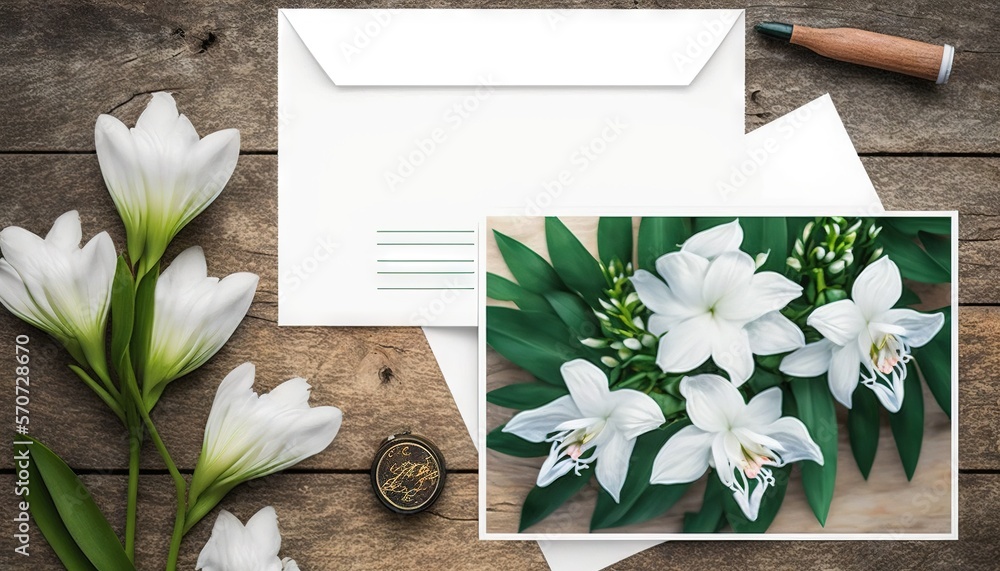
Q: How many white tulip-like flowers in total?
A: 5